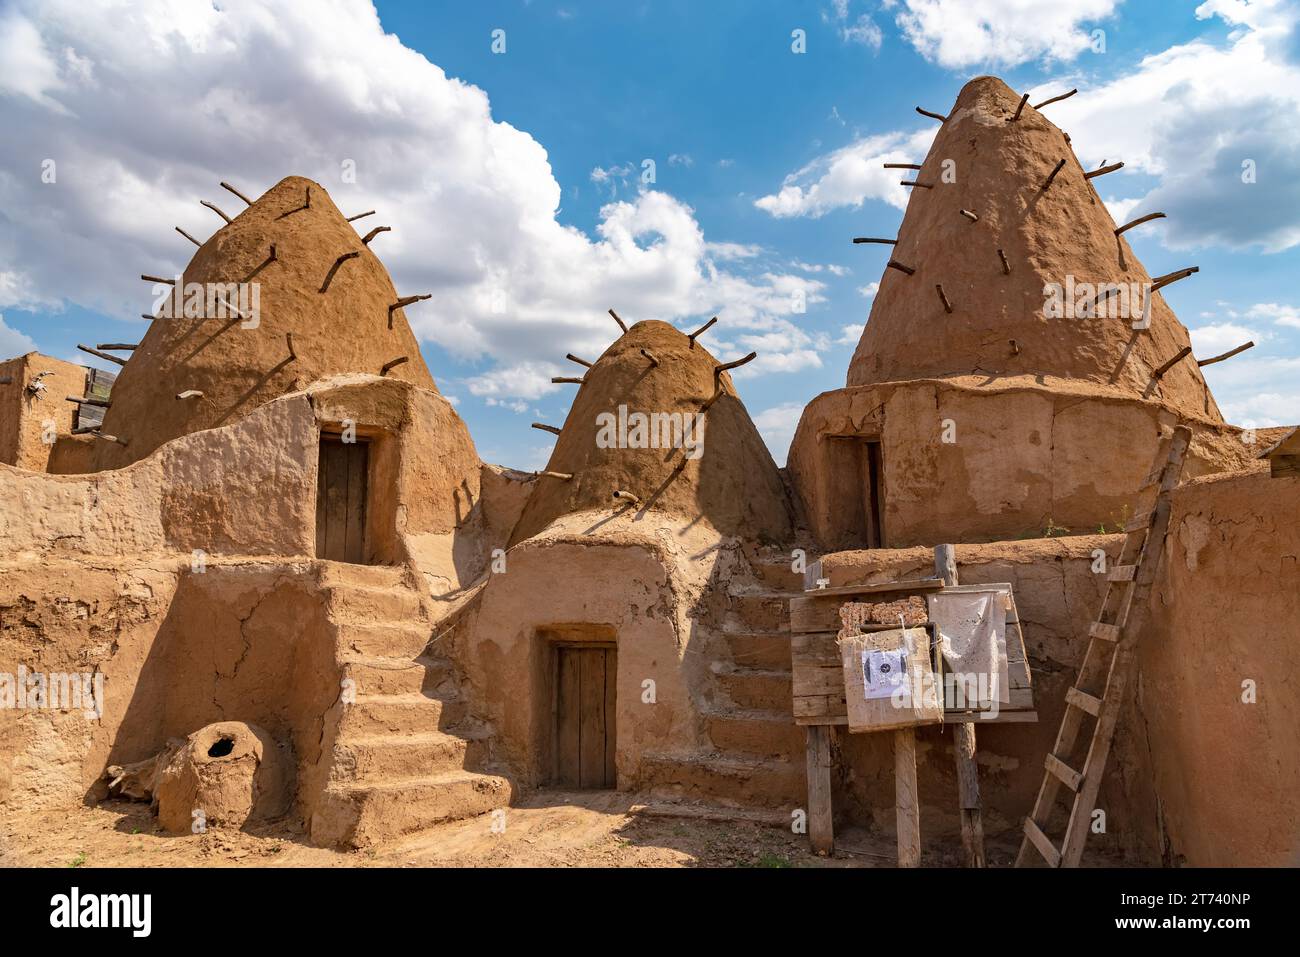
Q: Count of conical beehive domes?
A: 3